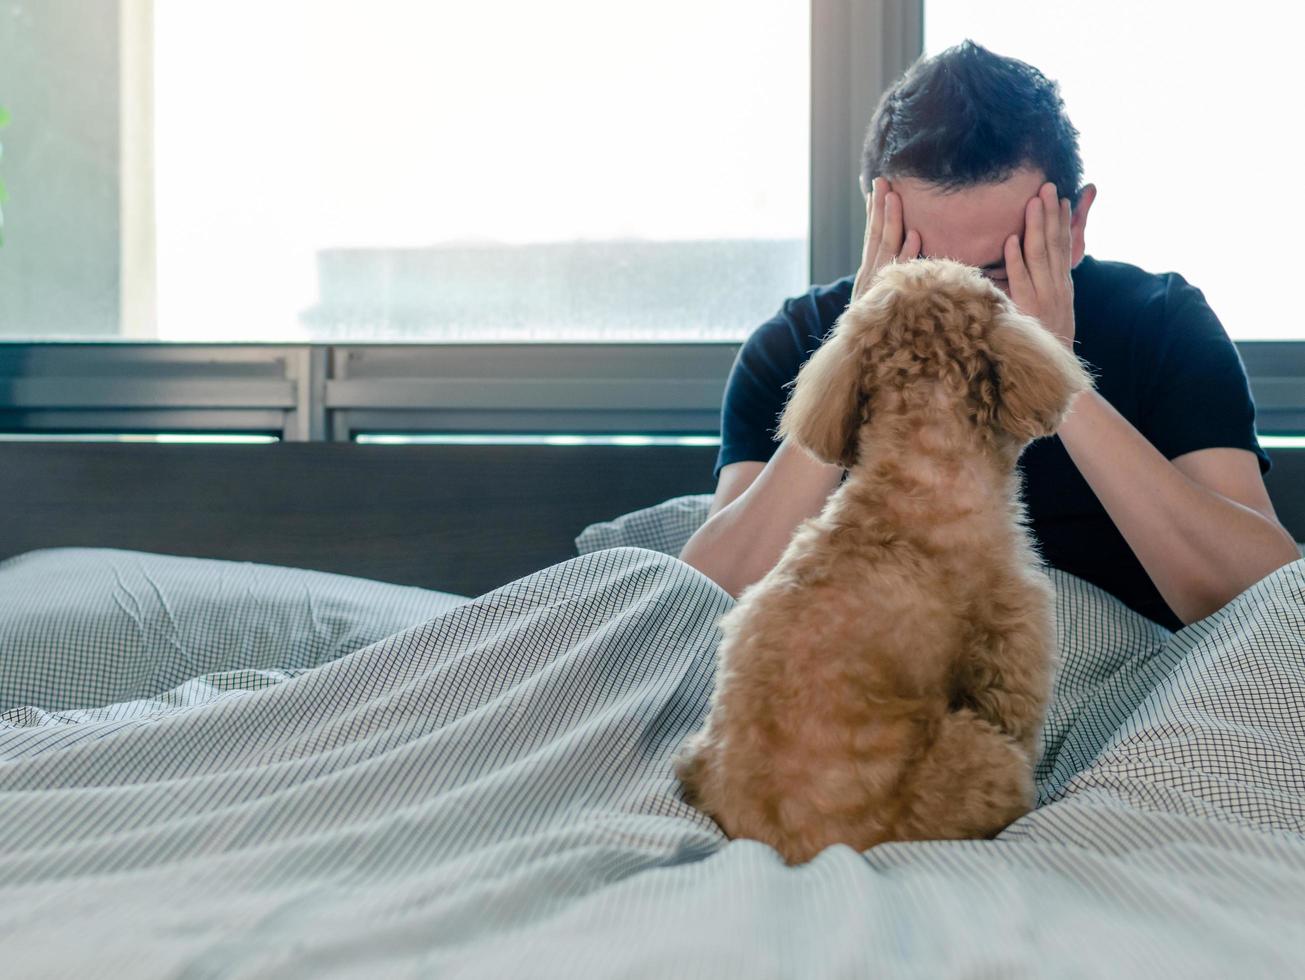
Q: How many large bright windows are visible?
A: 2